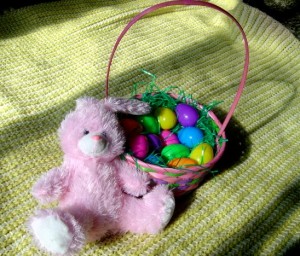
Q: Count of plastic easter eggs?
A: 12